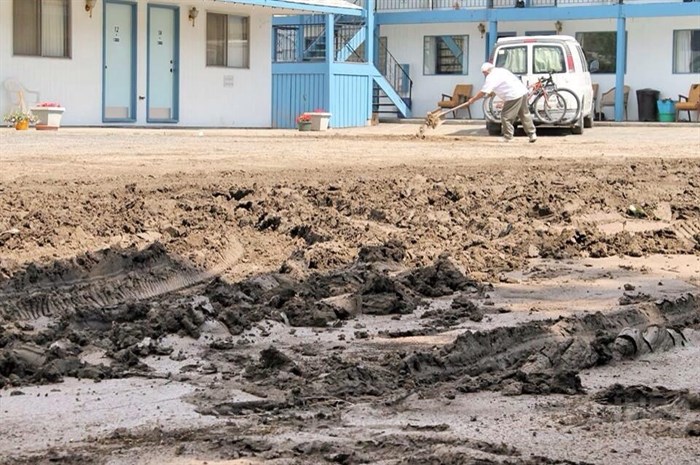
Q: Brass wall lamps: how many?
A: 4